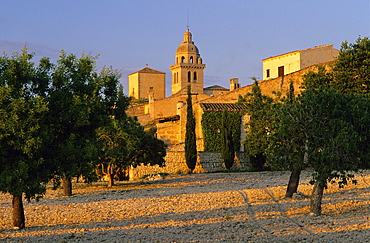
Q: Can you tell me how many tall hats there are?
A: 0